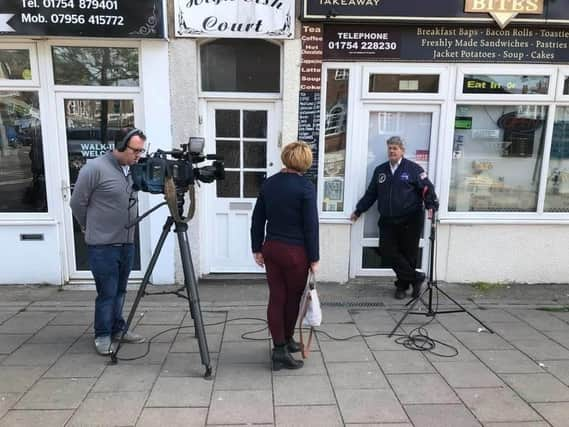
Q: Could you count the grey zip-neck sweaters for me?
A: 1